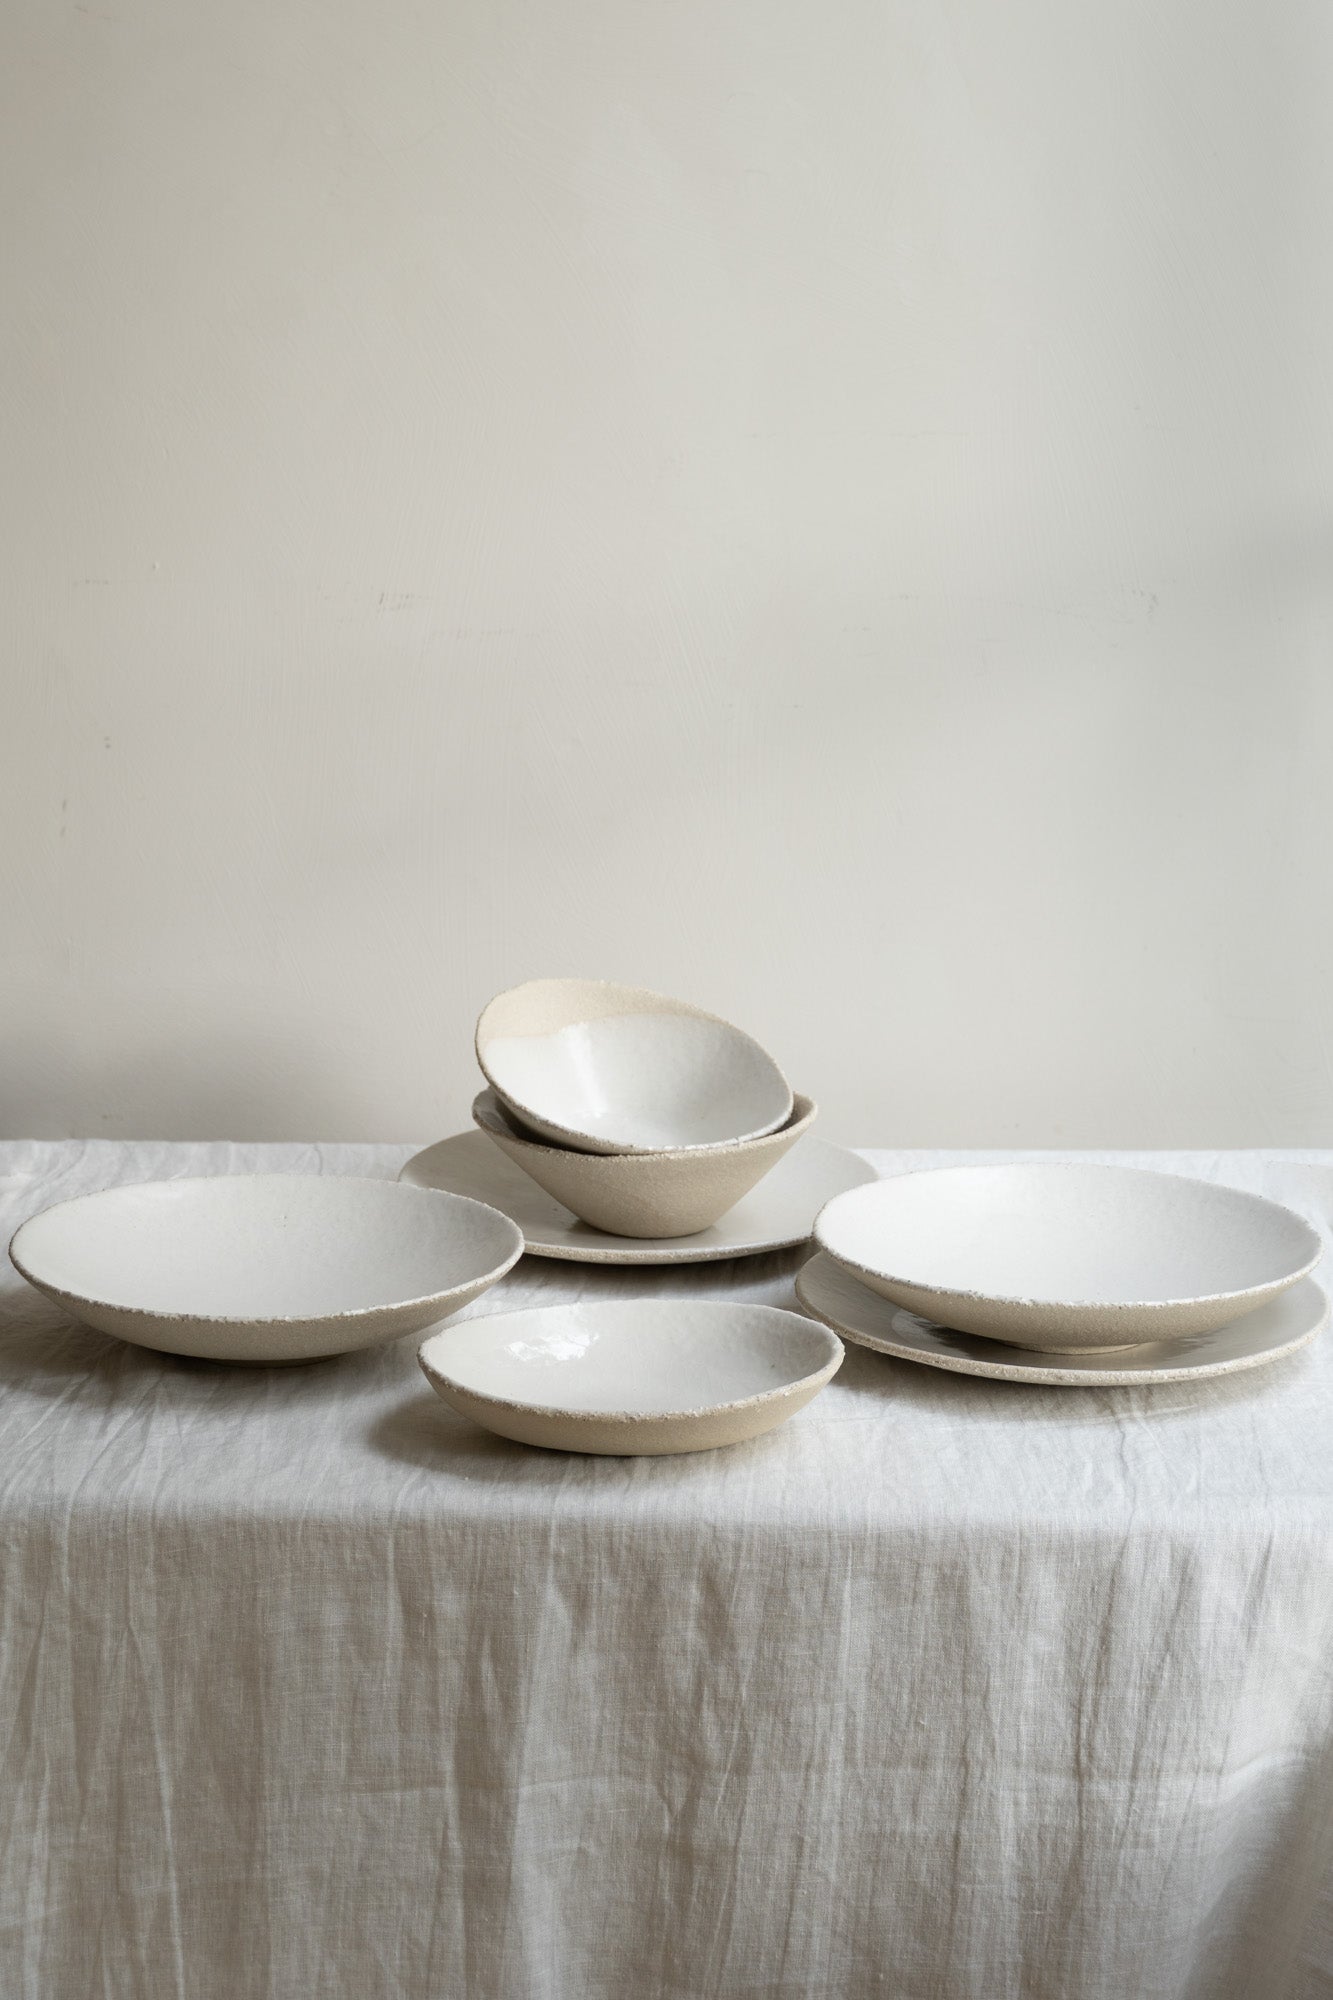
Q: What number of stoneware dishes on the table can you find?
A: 7